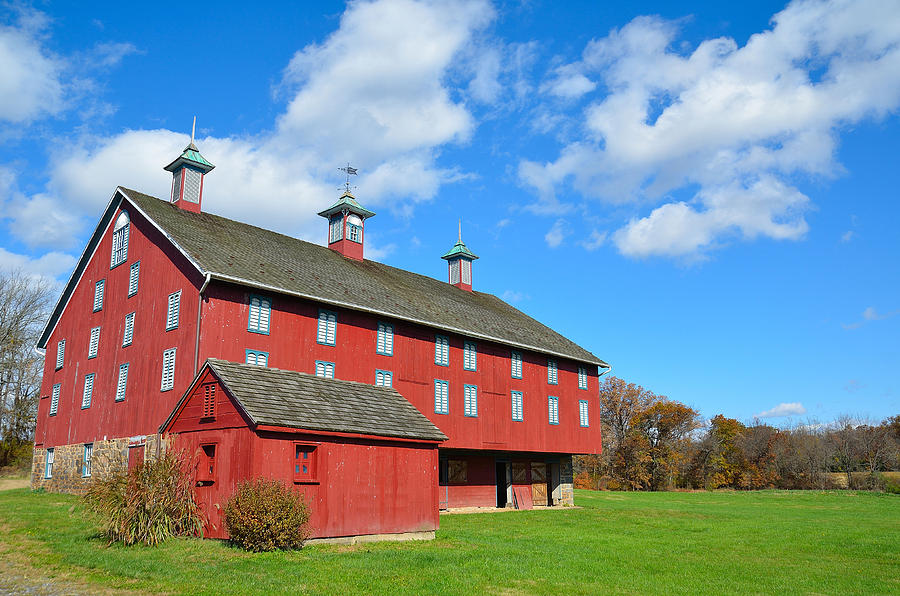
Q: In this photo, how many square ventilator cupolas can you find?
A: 3